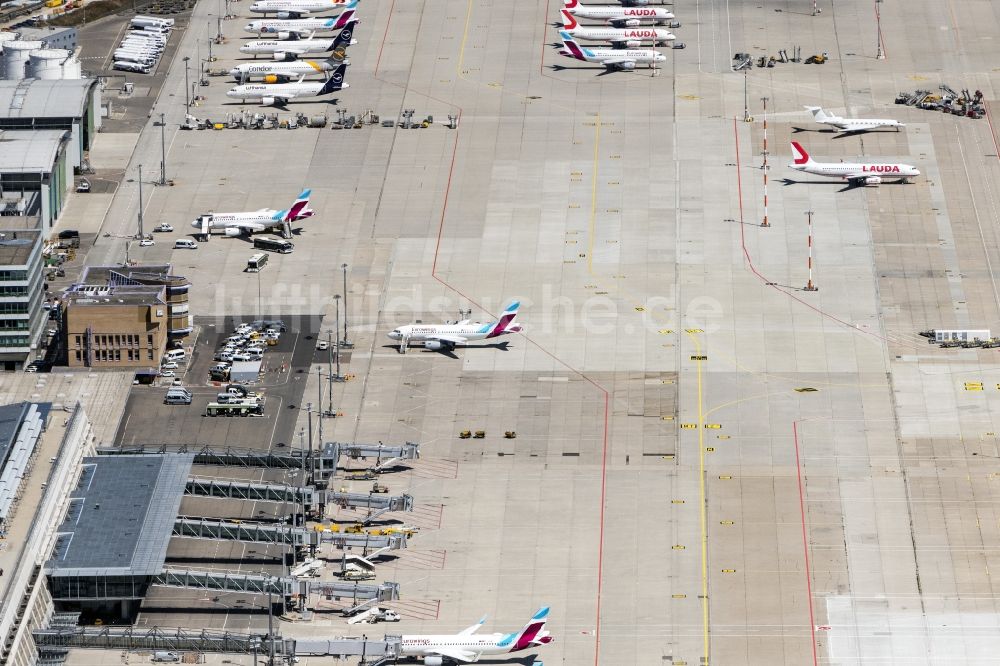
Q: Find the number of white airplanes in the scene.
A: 13